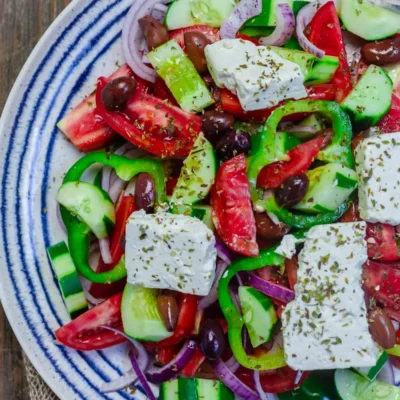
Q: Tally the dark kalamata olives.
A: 12